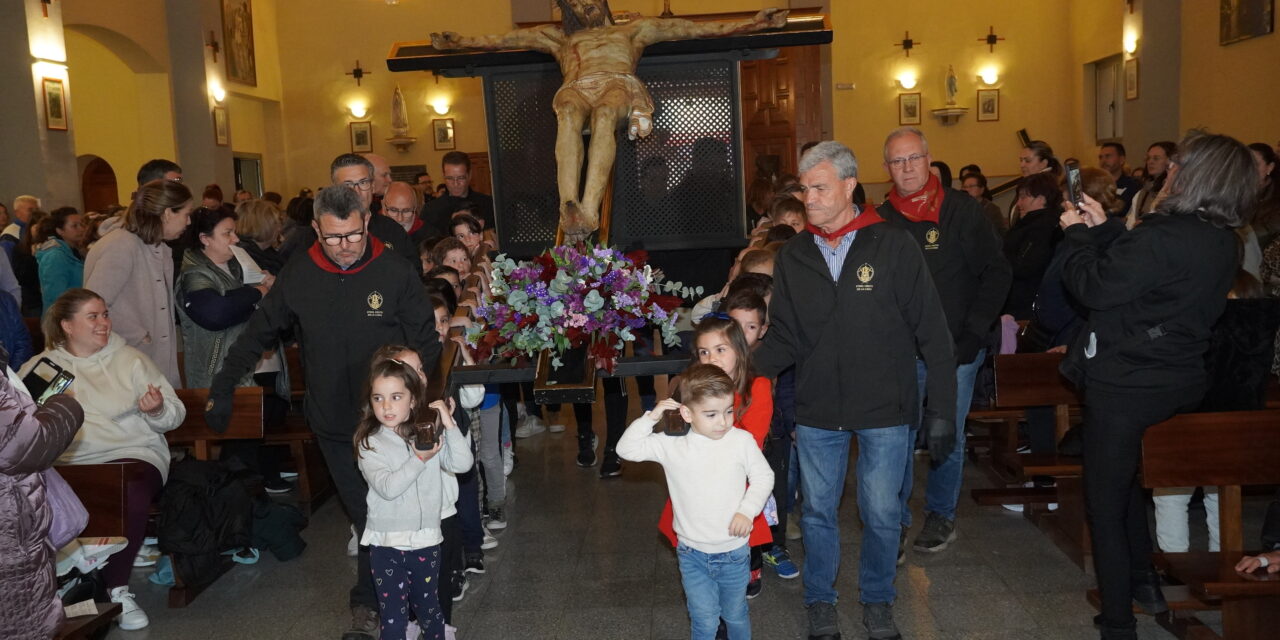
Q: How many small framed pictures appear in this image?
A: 7